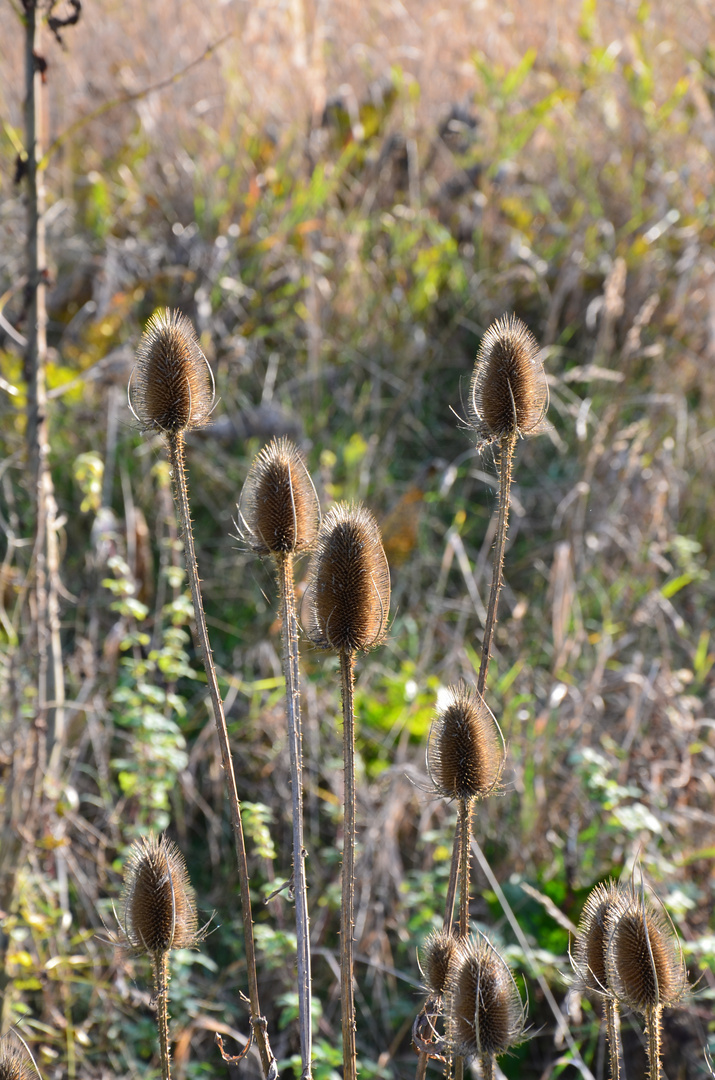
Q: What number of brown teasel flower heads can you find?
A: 11